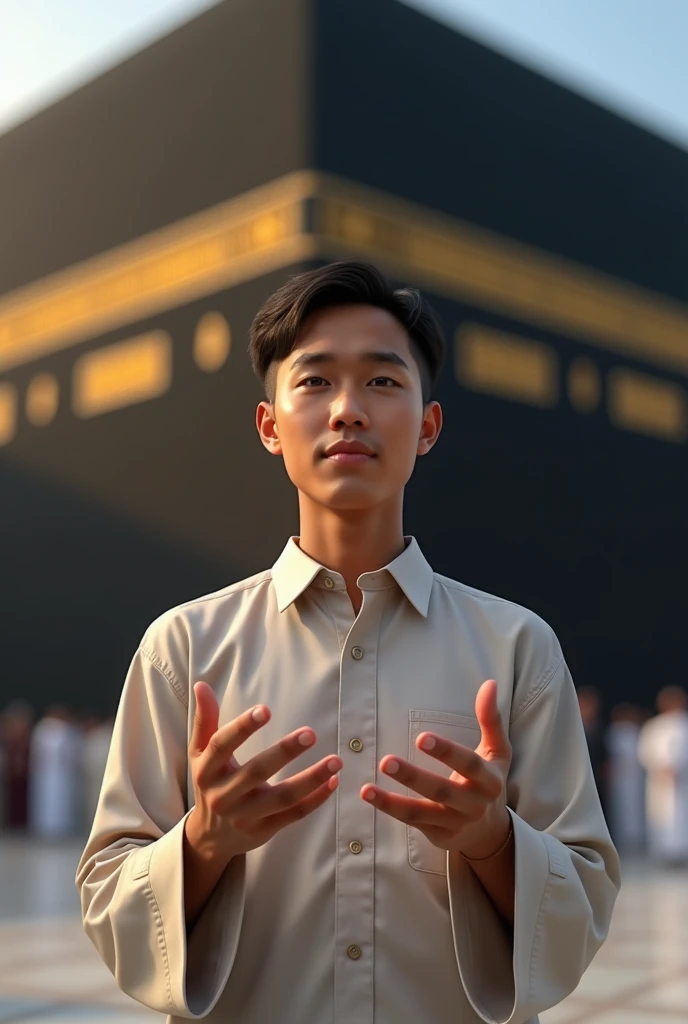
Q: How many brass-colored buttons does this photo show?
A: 5